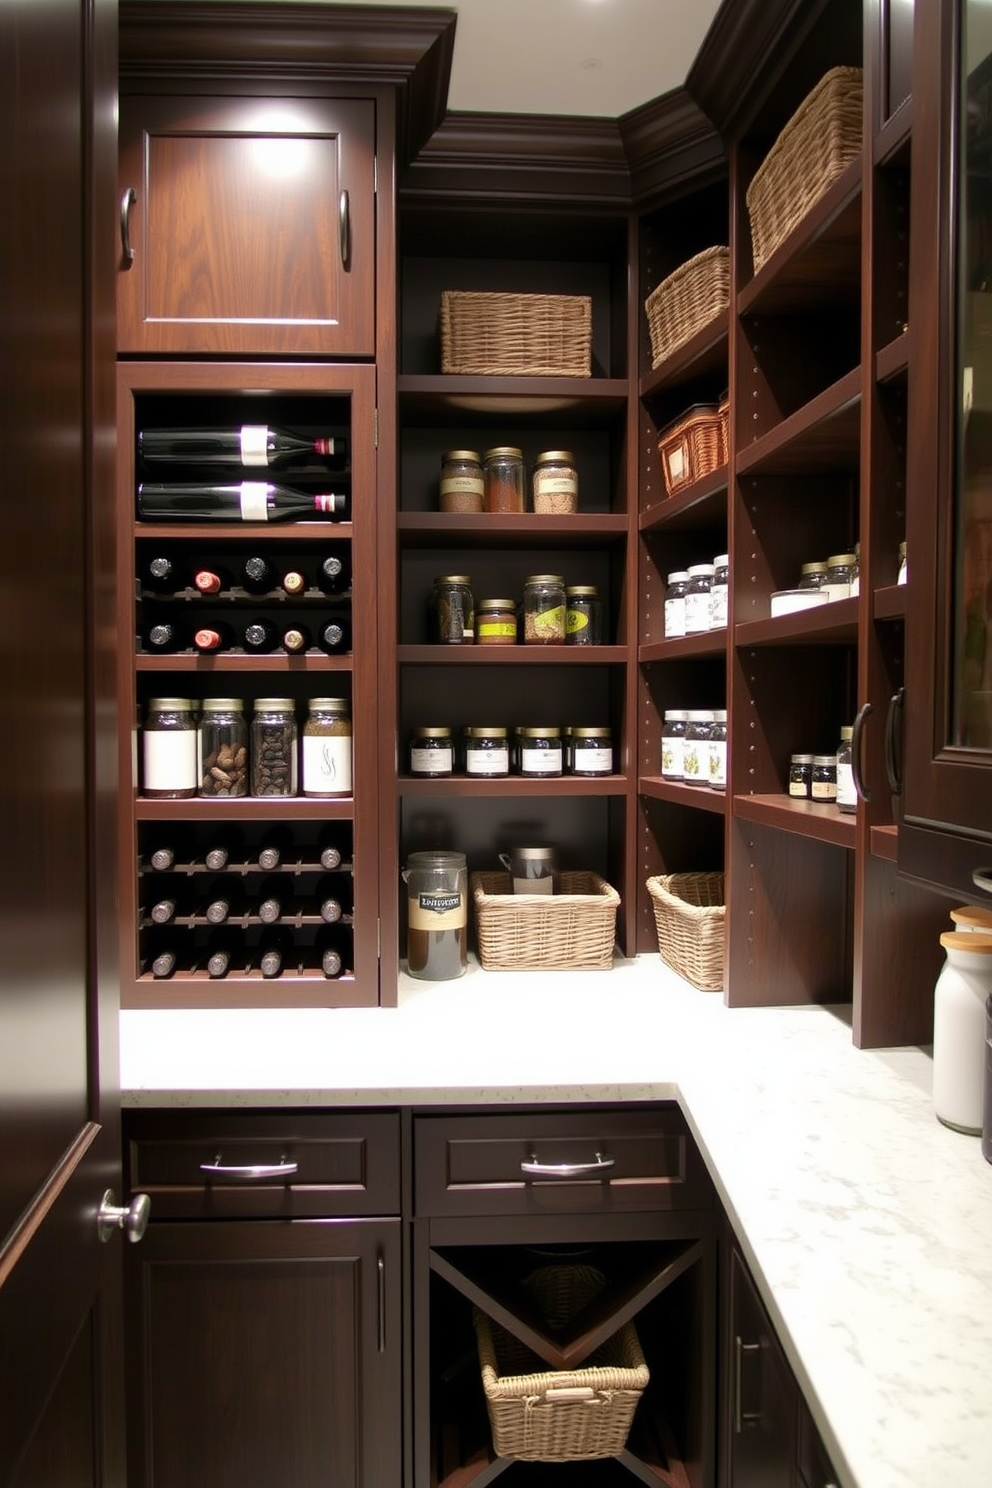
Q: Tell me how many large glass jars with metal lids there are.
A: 4